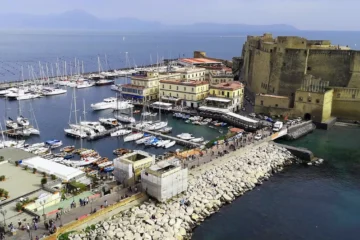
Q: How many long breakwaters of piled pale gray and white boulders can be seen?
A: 1